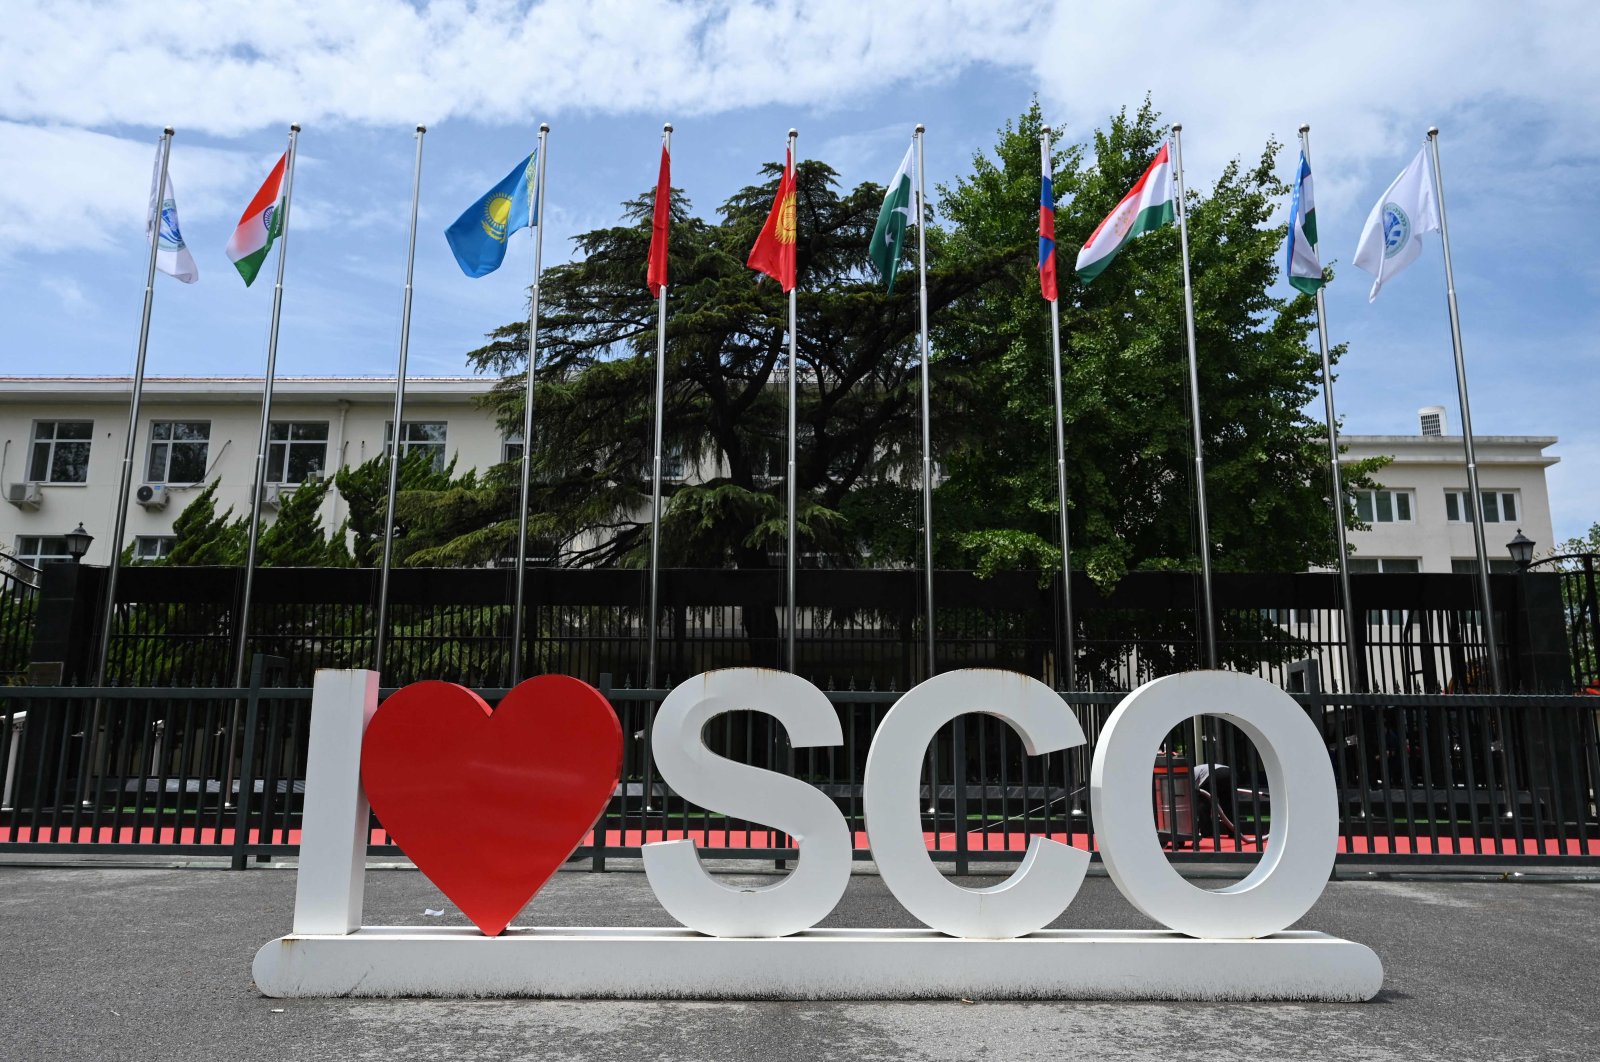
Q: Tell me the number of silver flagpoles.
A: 11